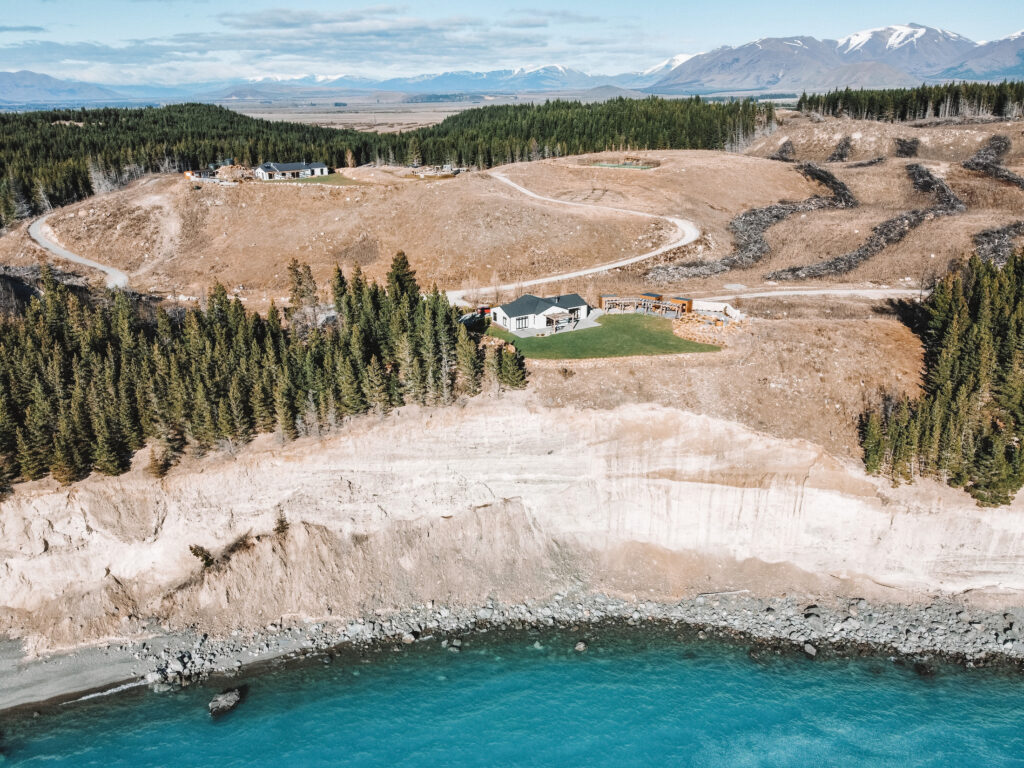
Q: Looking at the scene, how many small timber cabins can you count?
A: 3